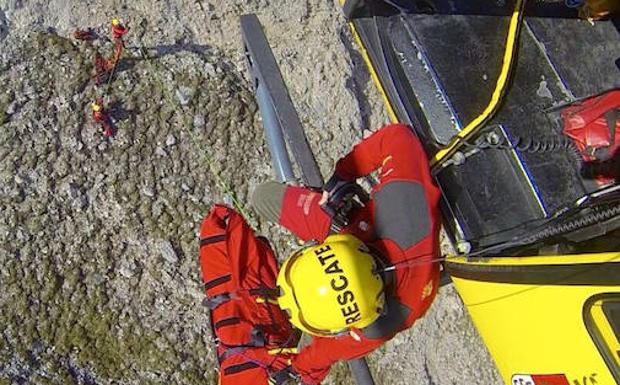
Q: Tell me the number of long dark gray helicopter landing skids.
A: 1